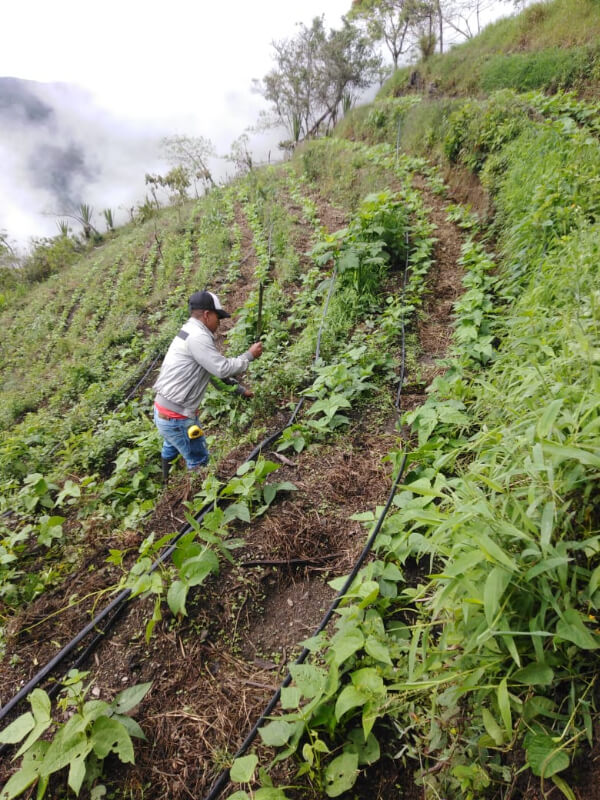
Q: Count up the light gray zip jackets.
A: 1